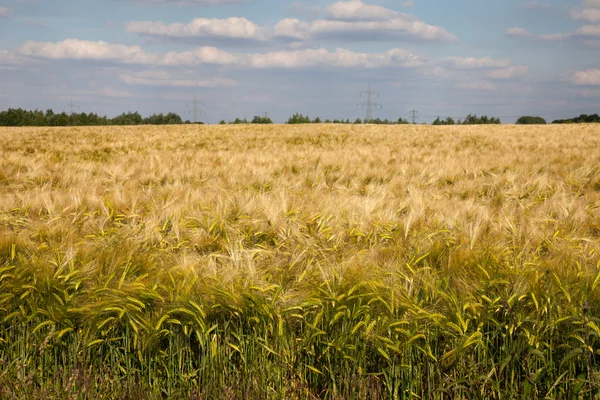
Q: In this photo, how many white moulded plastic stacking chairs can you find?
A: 0